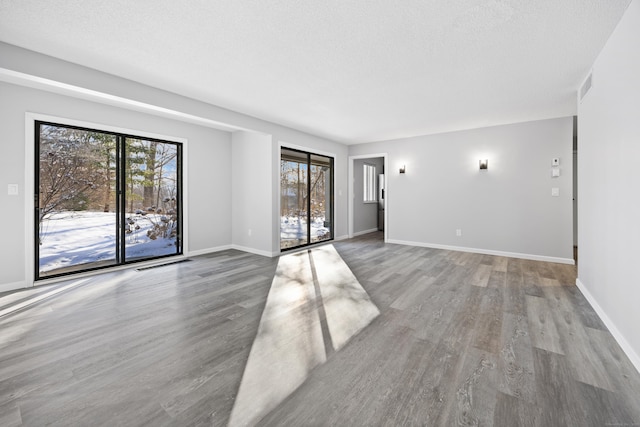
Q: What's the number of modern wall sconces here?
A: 2